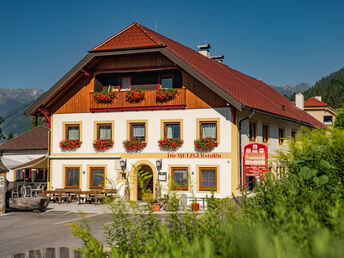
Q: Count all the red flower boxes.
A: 8